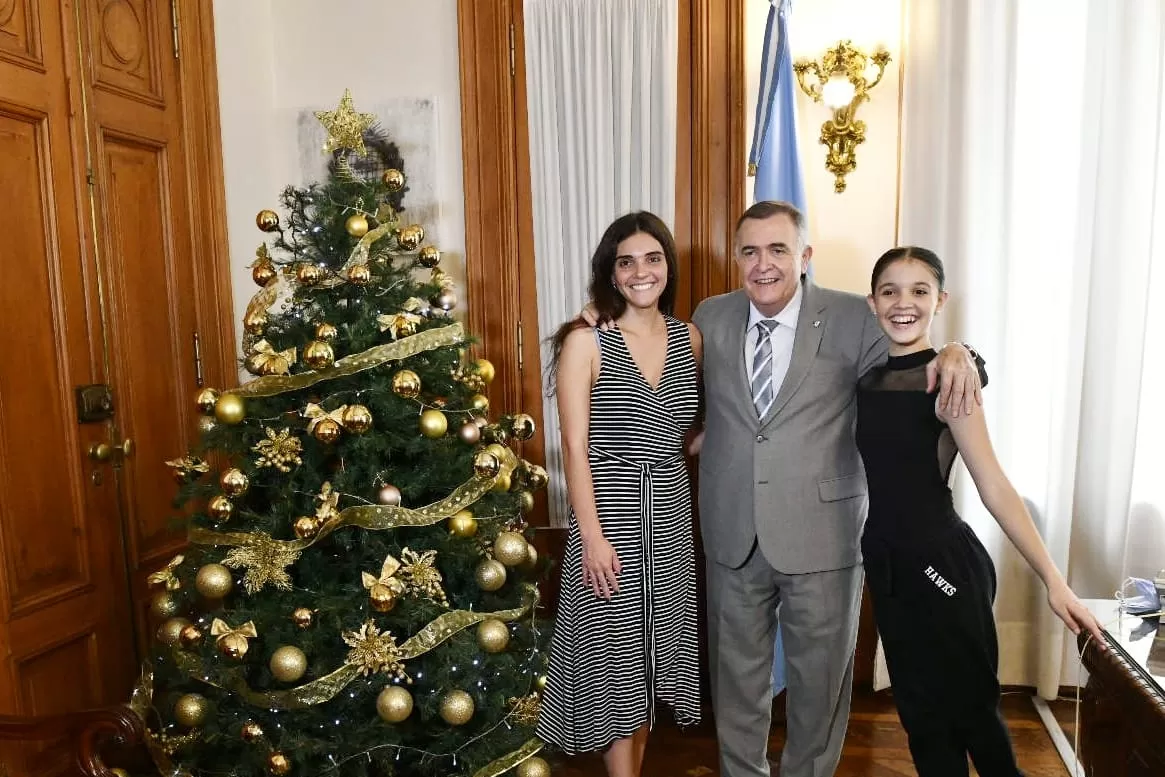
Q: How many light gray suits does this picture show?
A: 1